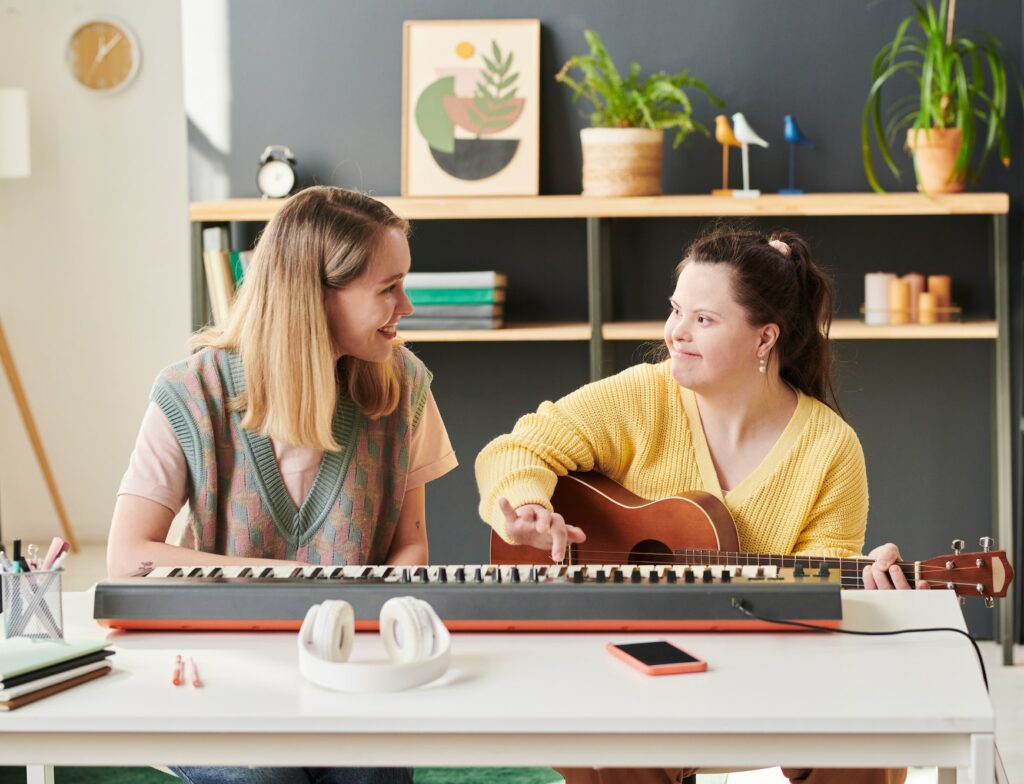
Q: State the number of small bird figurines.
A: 3